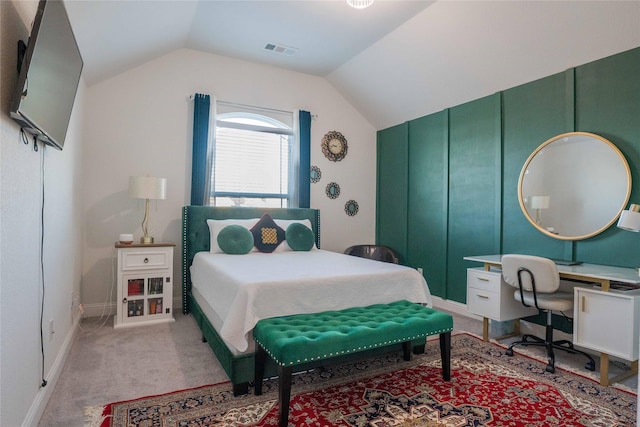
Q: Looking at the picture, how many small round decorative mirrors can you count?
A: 3